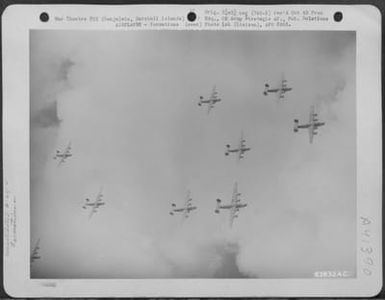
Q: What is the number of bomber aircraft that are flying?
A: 9